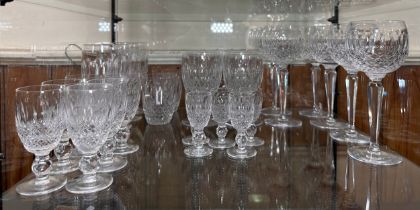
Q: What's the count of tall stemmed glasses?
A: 6